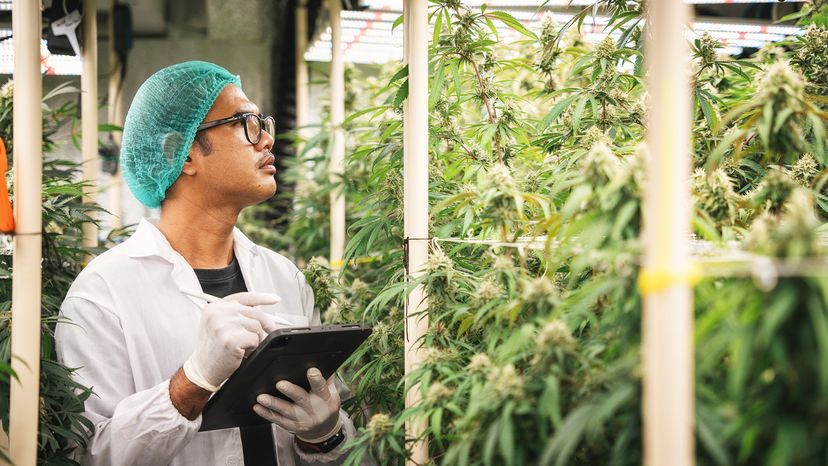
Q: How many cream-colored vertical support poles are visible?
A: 7